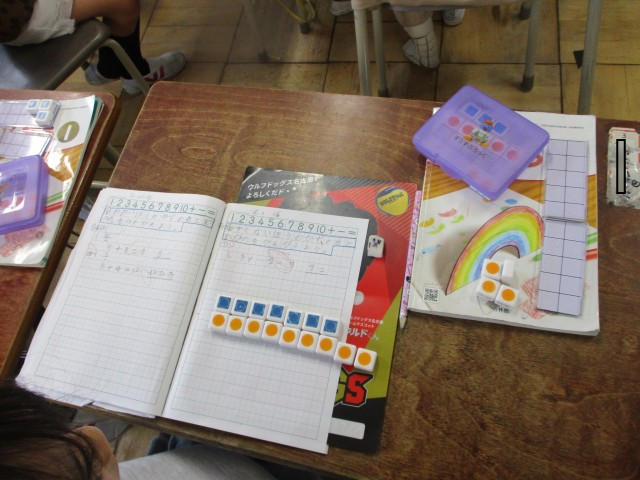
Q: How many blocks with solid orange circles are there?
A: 12